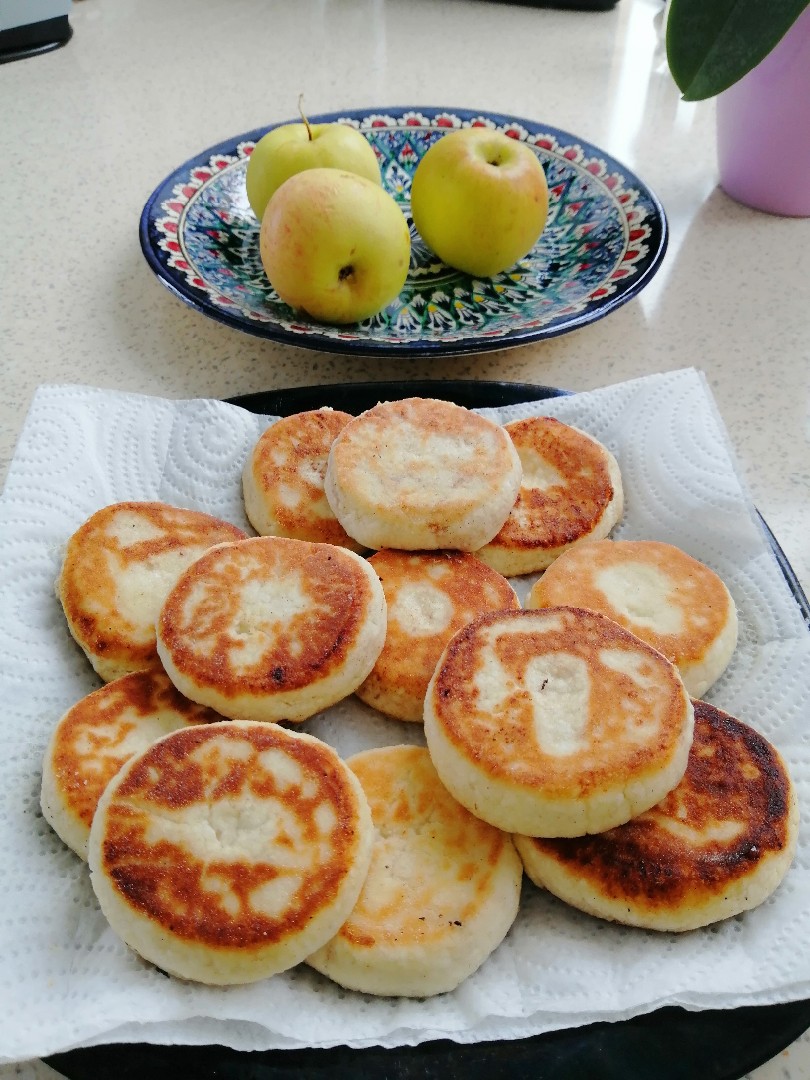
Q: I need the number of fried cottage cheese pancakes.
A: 12